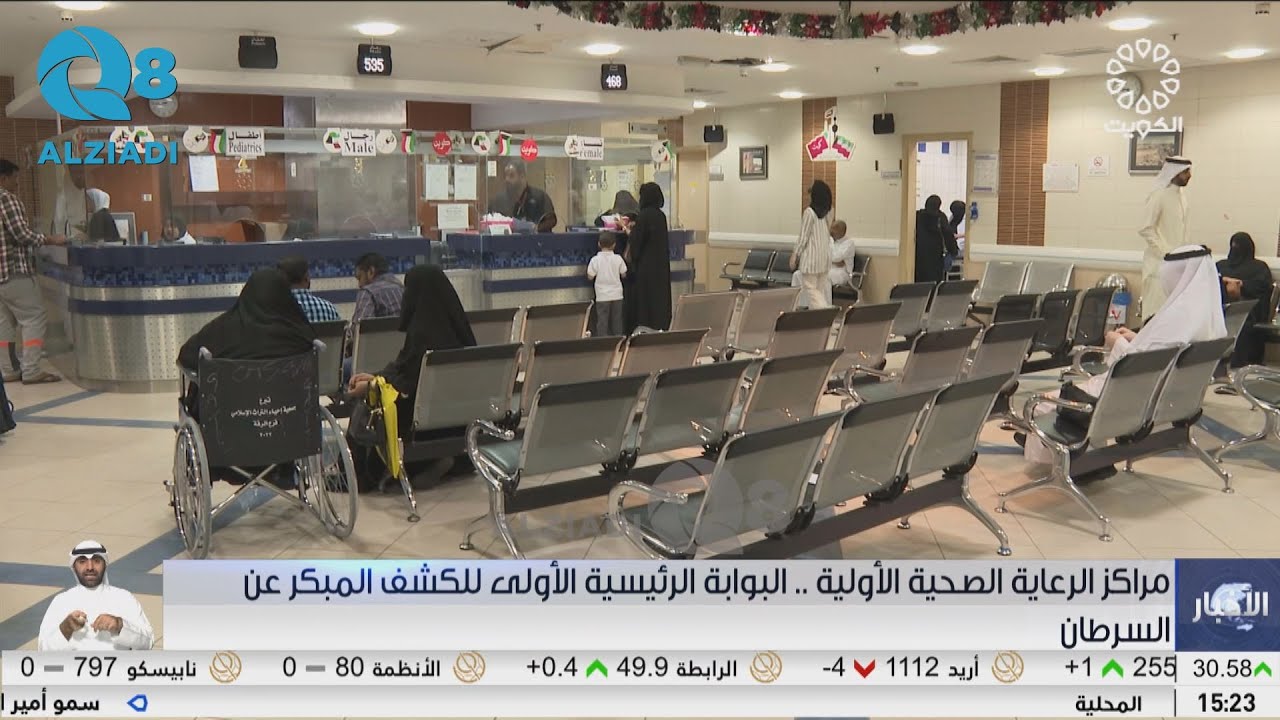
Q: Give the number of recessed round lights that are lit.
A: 10